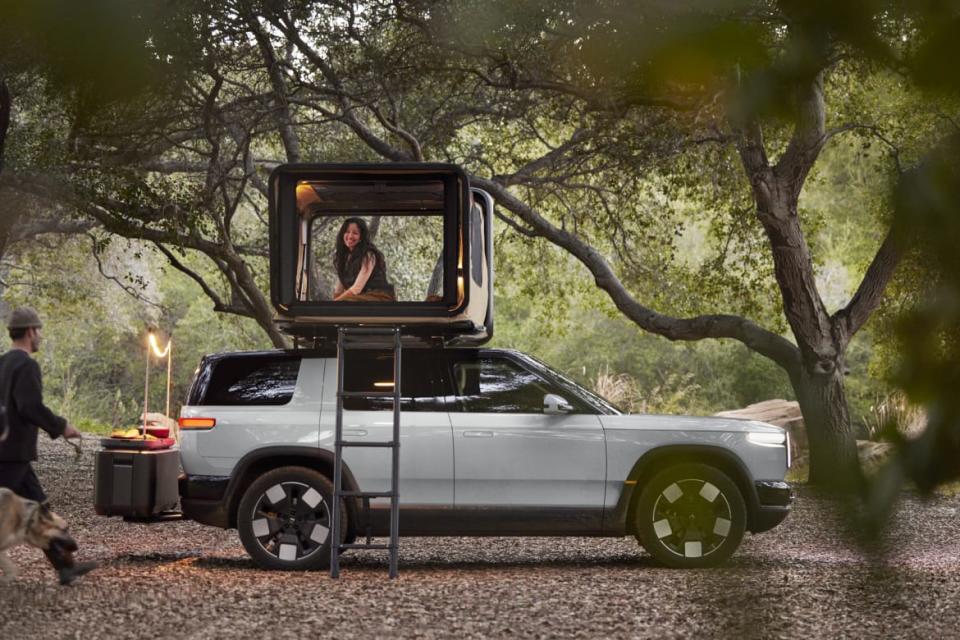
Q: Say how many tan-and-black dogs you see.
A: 1